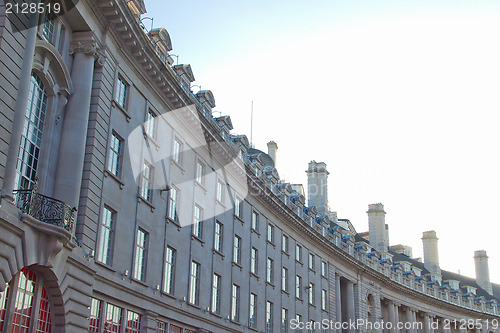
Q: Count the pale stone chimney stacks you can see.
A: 5